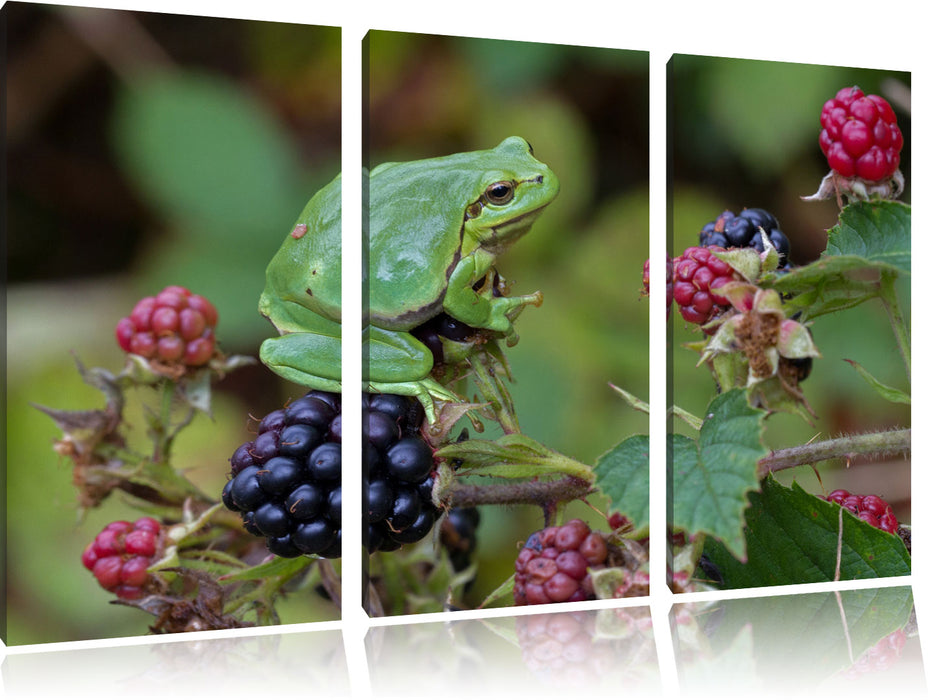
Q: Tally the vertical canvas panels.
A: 3